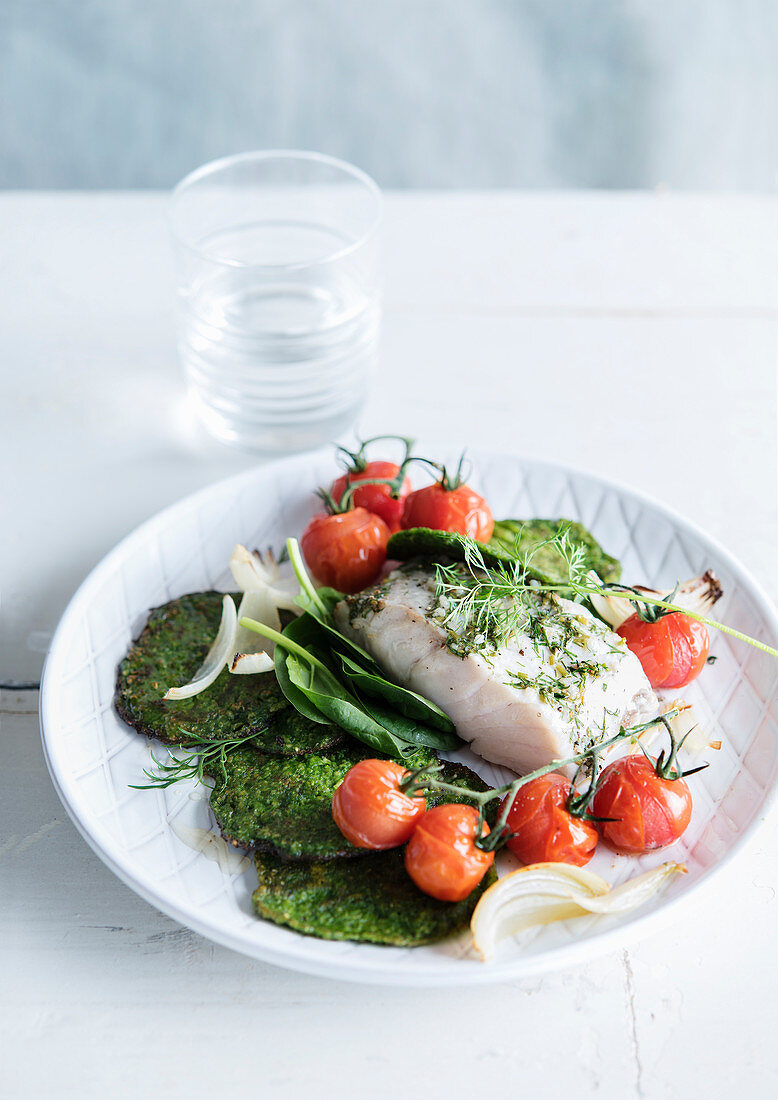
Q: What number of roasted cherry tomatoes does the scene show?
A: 8